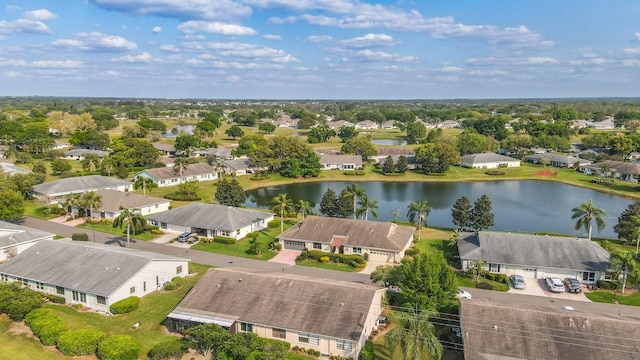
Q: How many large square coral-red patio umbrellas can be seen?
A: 0